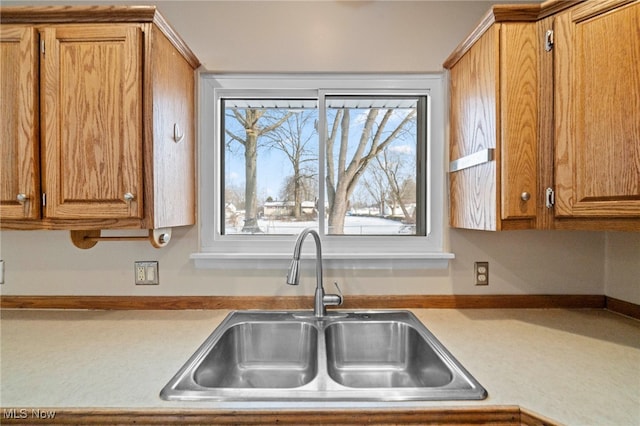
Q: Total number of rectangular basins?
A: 2